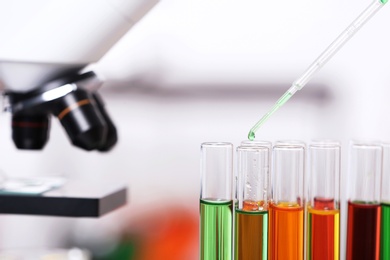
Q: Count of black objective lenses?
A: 3